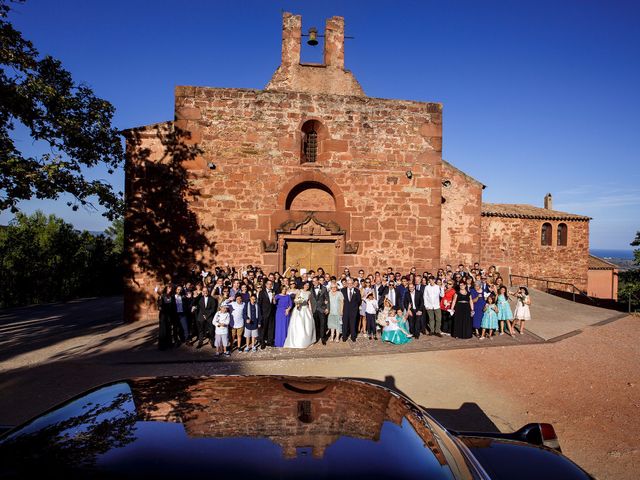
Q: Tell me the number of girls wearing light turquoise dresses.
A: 2